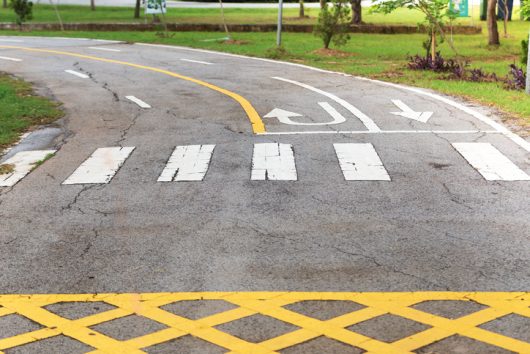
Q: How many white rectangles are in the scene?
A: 6